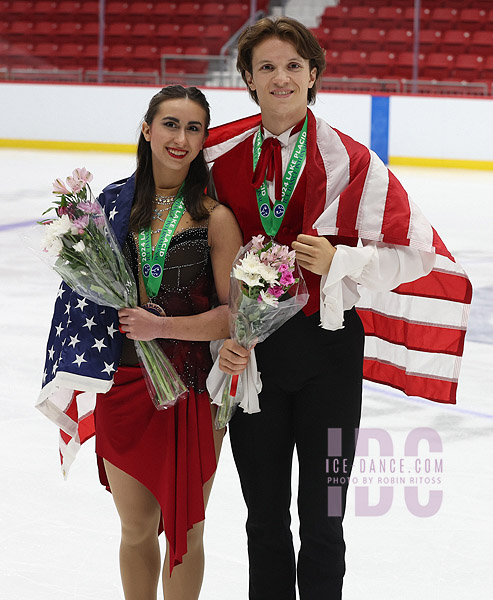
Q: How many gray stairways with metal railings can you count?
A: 1